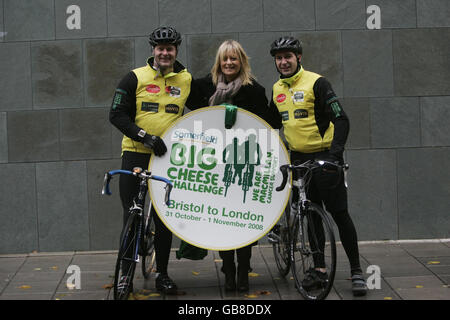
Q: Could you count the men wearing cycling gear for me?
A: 2